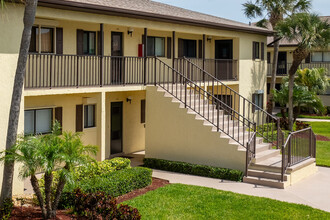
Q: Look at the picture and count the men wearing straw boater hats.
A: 0